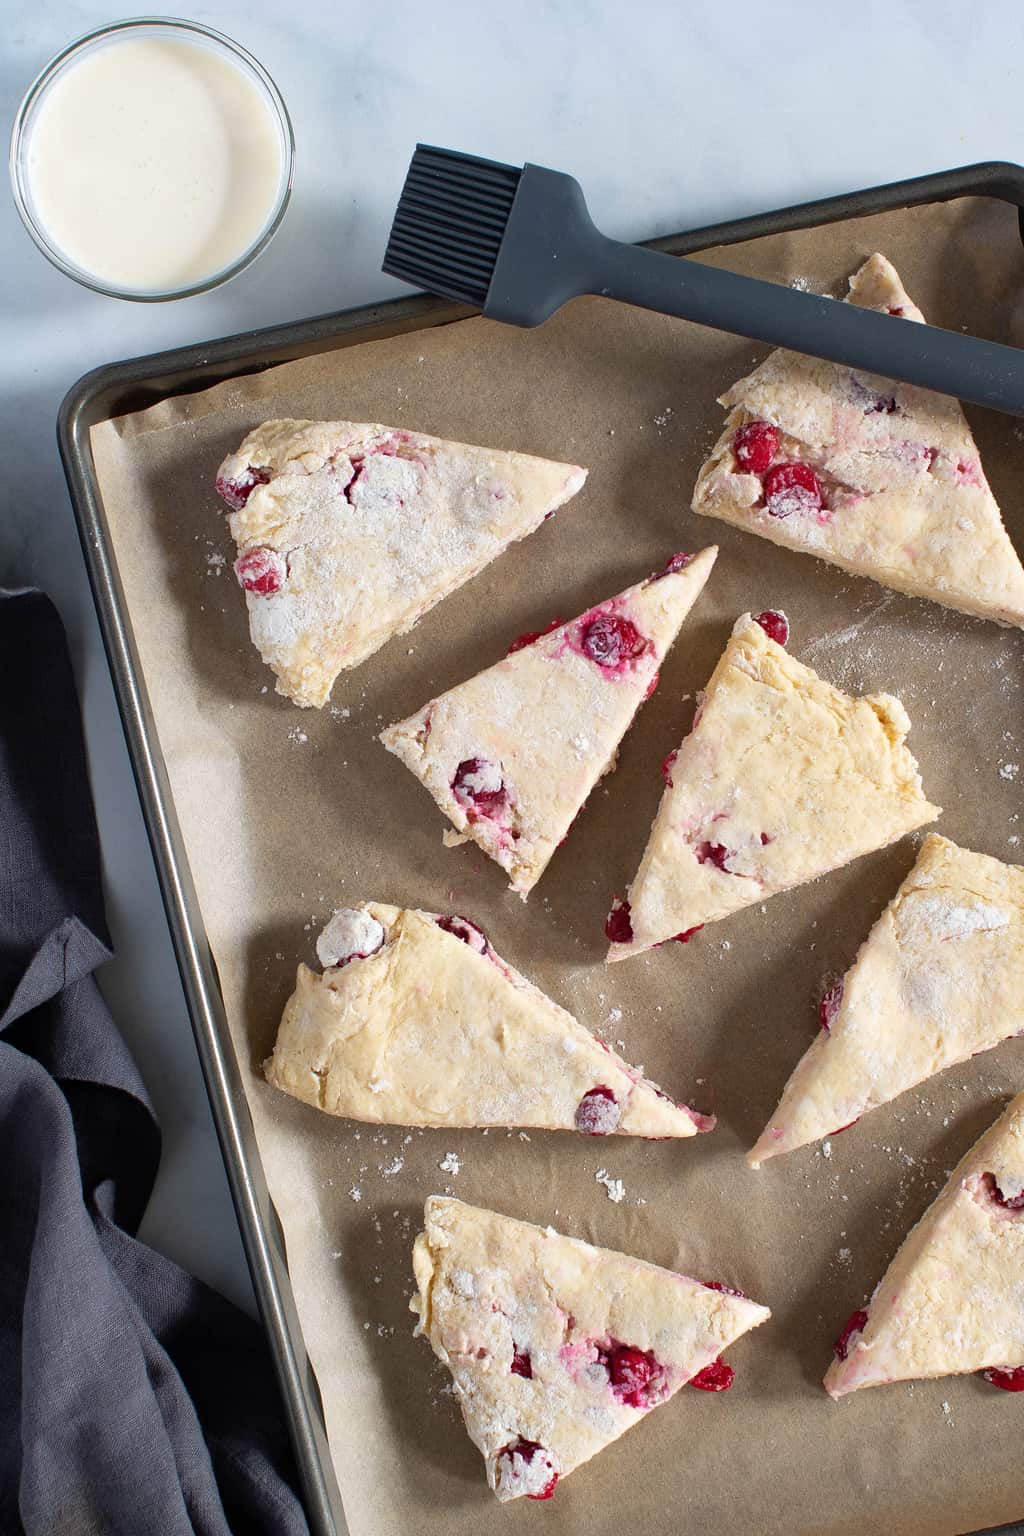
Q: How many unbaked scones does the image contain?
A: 8